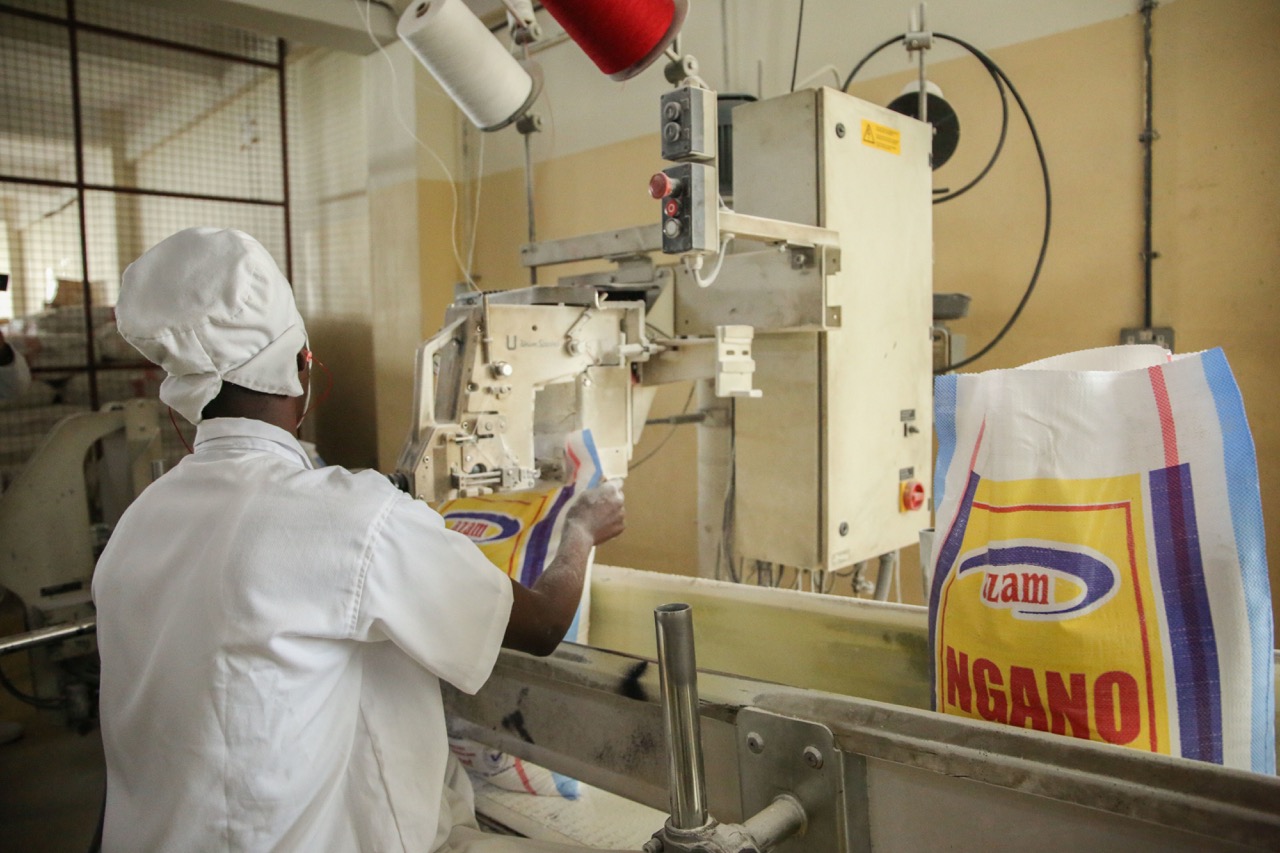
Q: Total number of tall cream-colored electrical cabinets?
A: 1